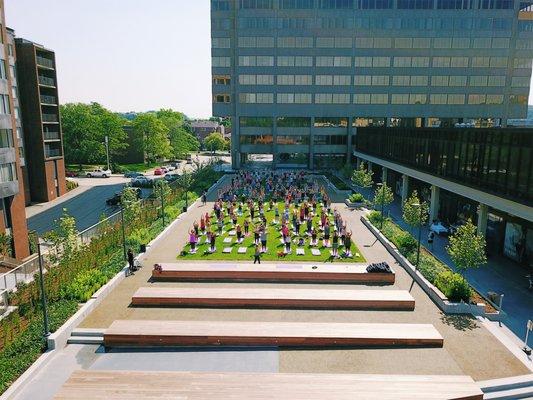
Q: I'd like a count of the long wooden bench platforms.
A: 4